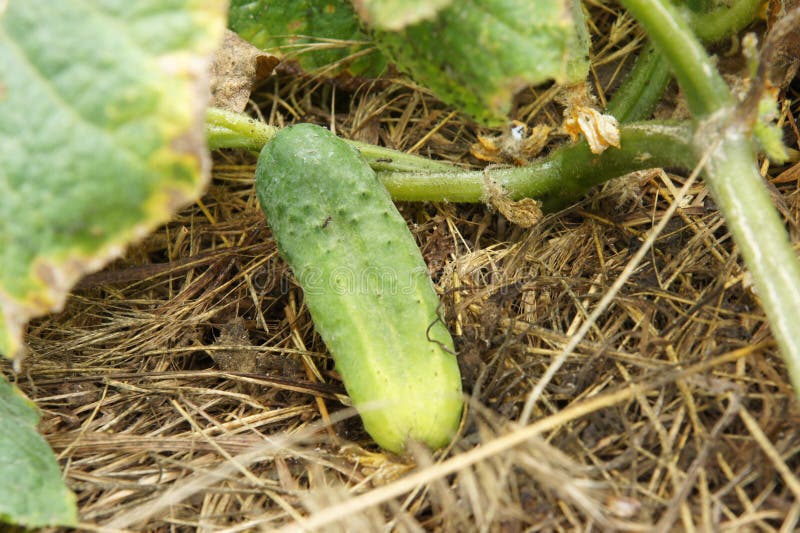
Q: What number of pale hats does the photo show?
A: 0